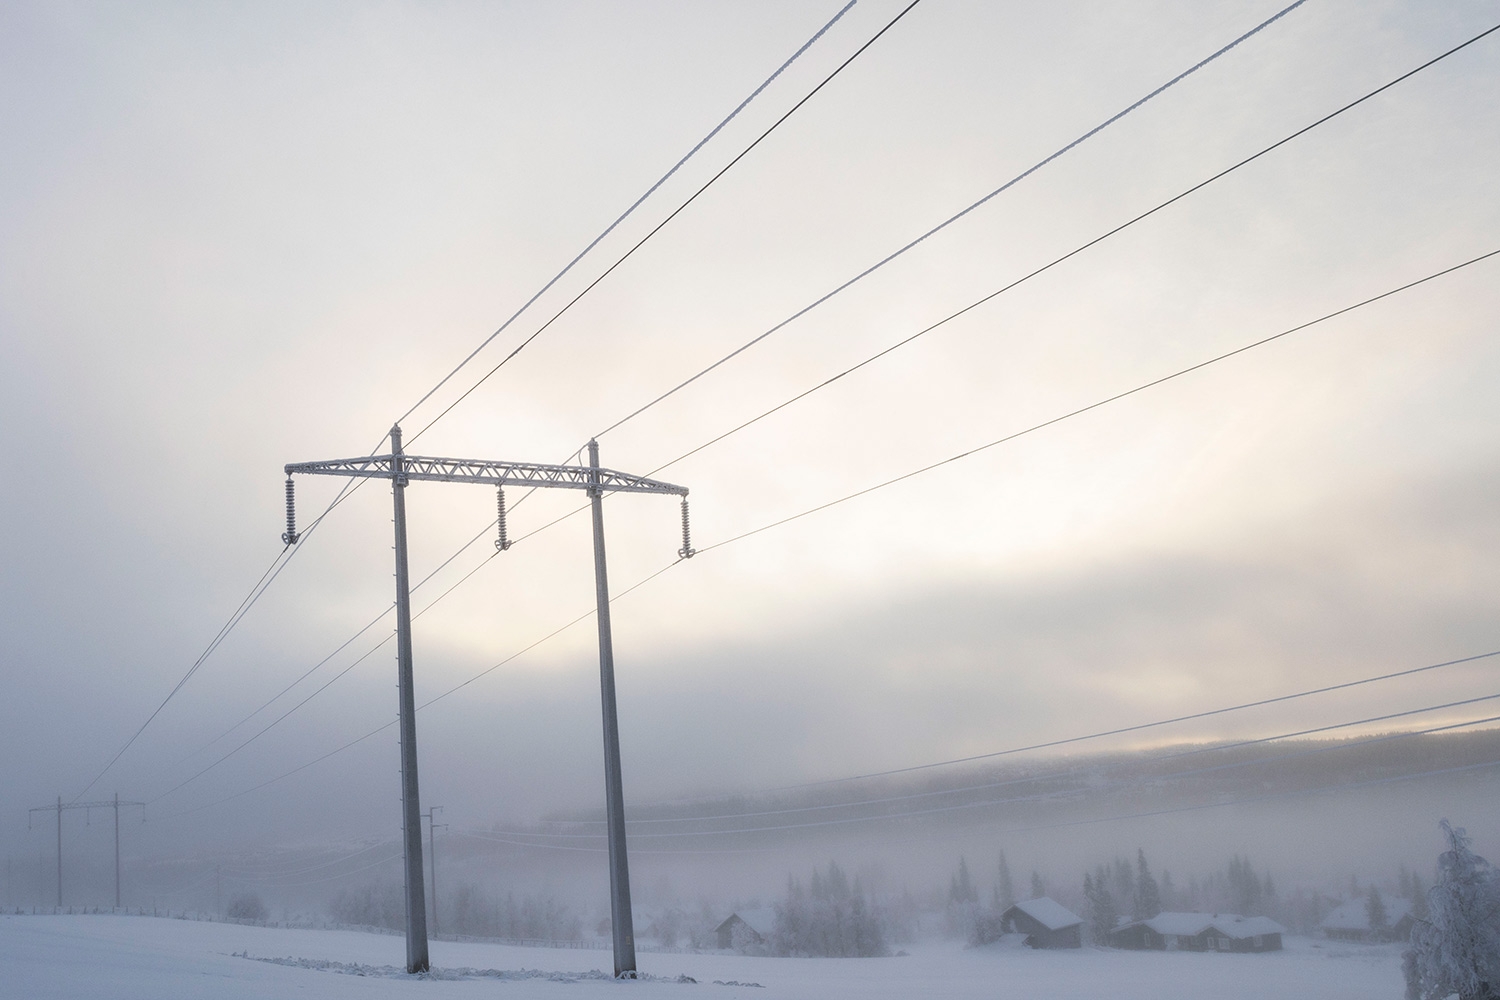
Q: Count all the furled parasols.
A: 0